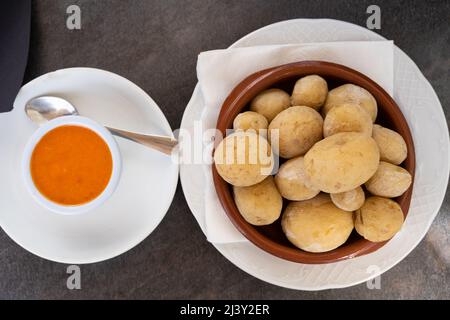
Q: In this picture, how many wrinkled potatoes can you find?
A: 15